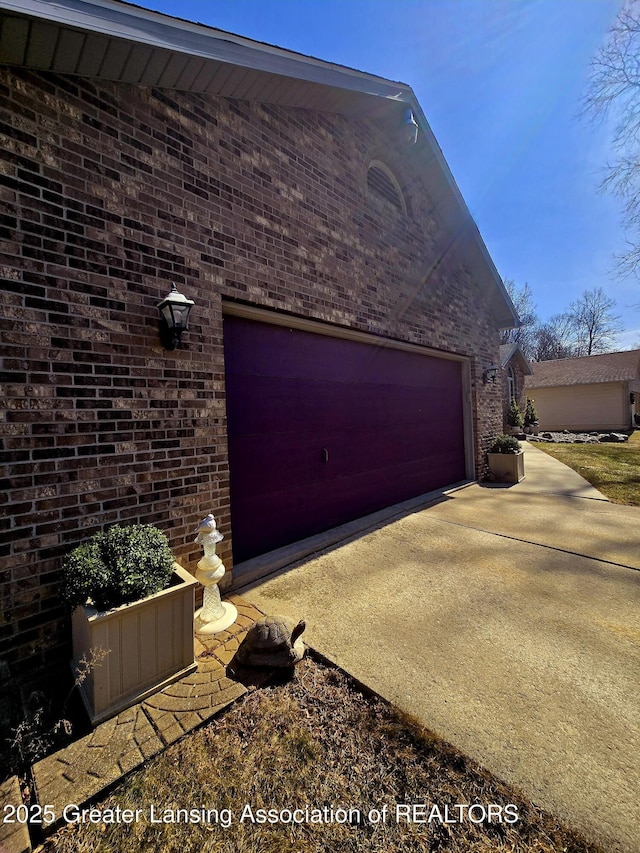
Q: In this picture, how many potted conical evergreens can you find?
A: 2